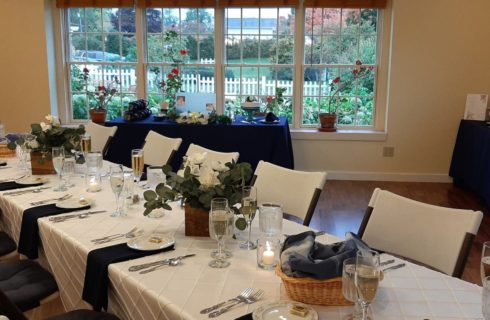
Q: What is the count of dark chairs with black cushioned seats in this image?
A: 3